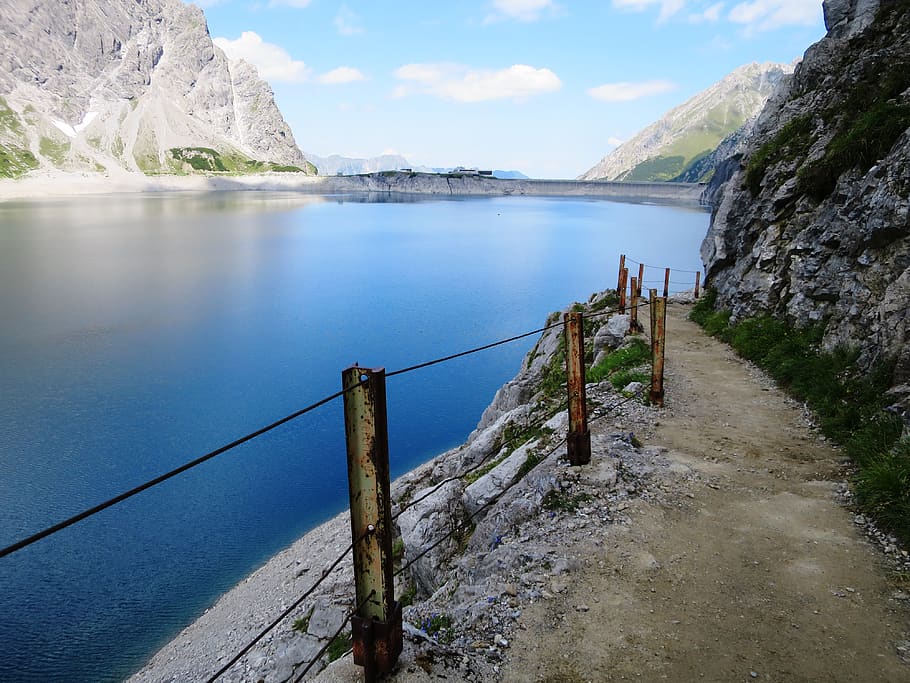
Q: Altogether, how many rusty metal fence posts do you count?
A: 10